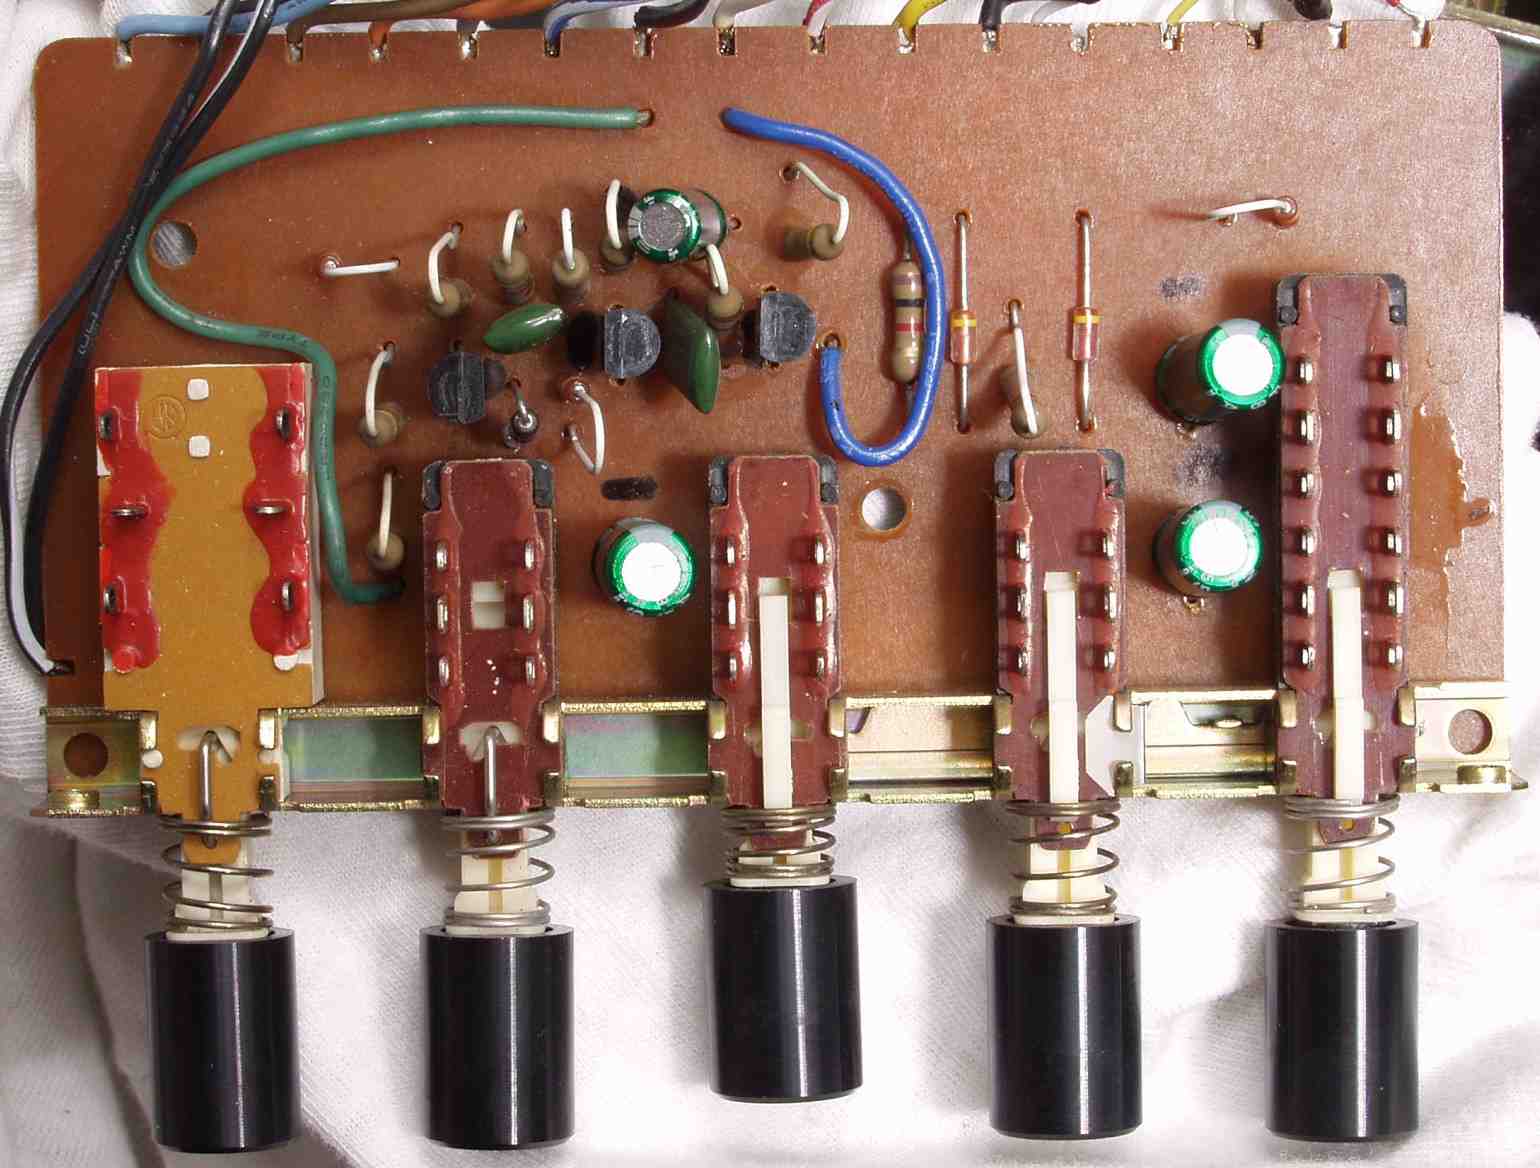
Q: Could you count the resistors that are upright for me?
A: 9